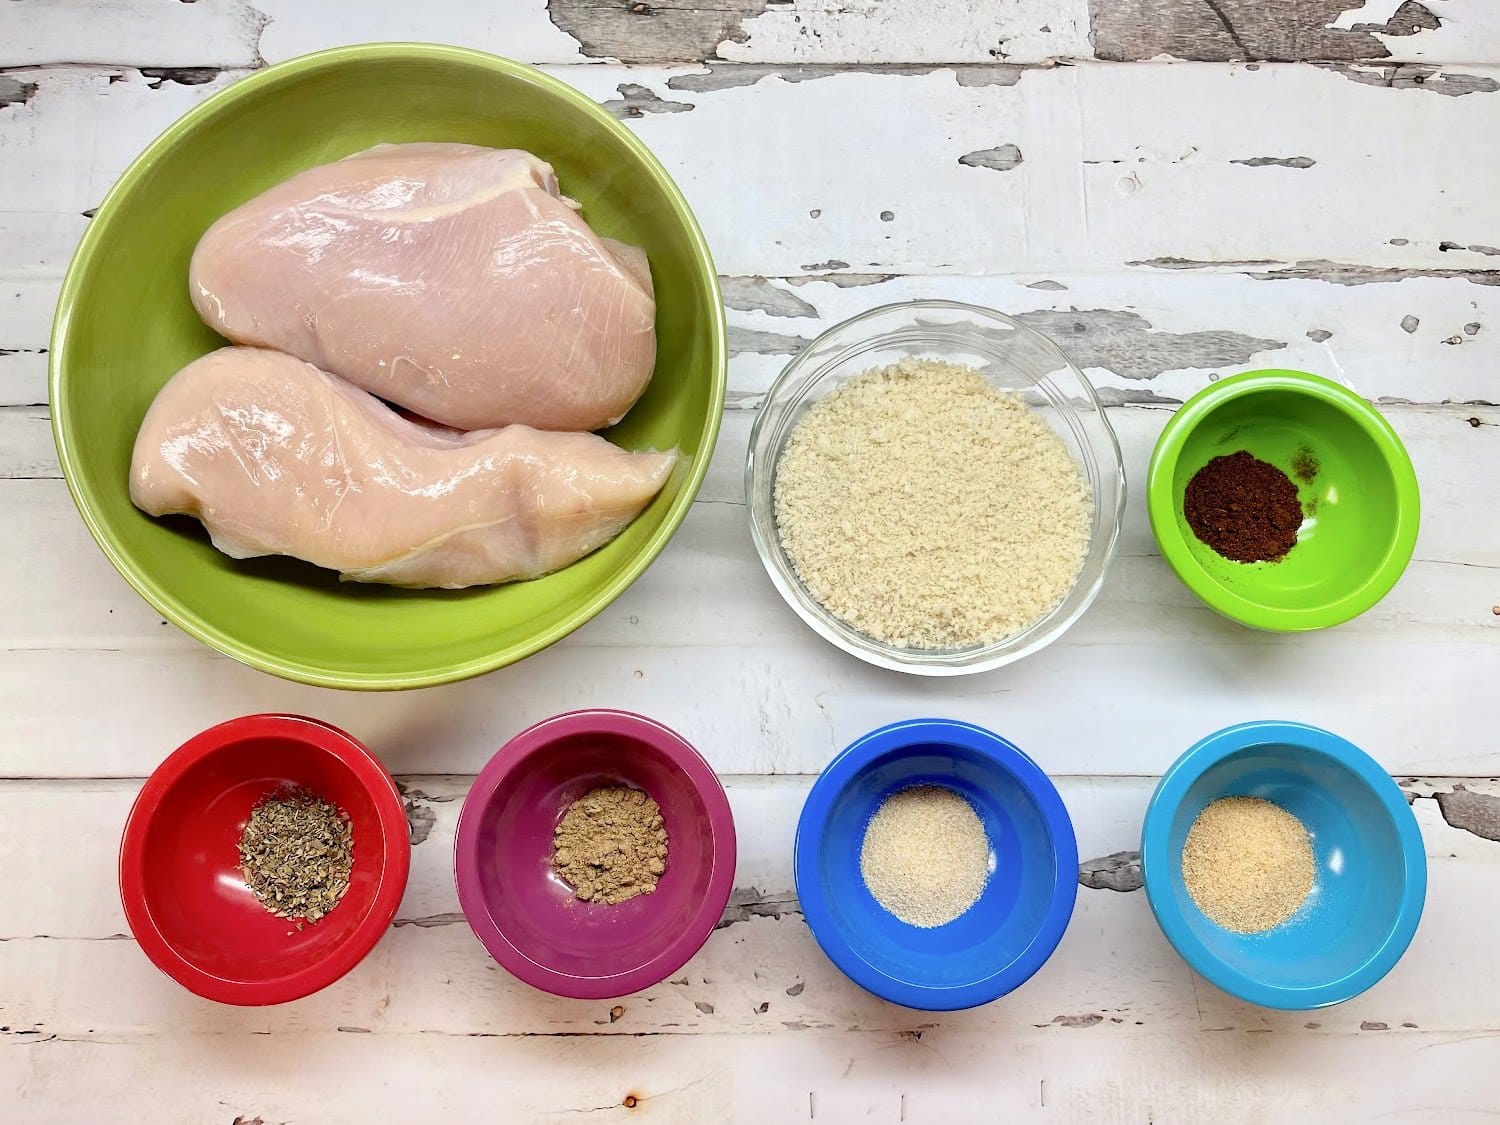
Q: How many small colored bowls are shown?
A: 5